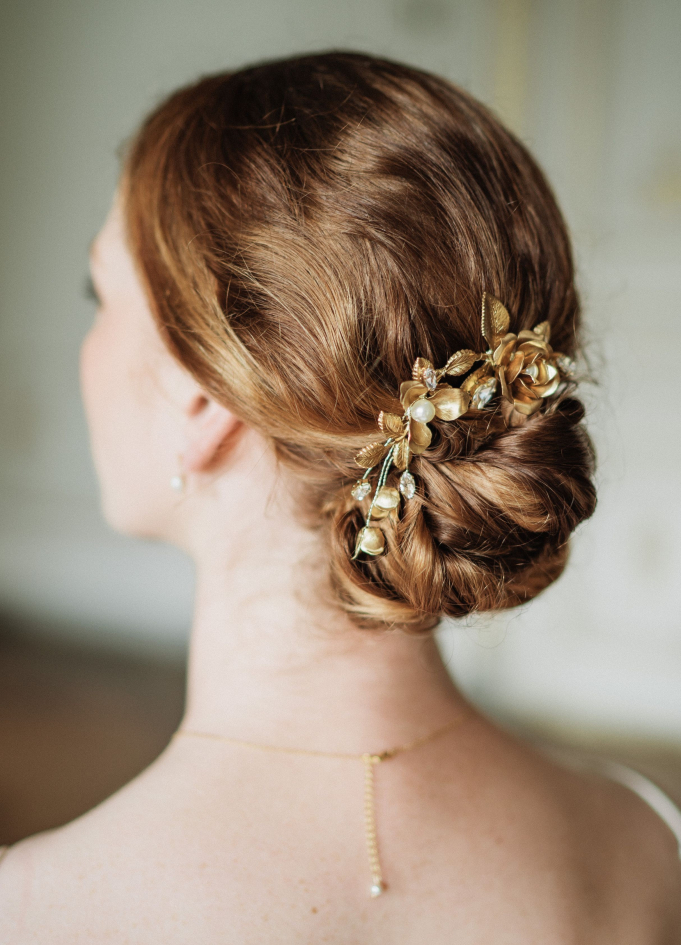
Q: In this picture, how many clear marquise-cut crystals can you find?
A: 5